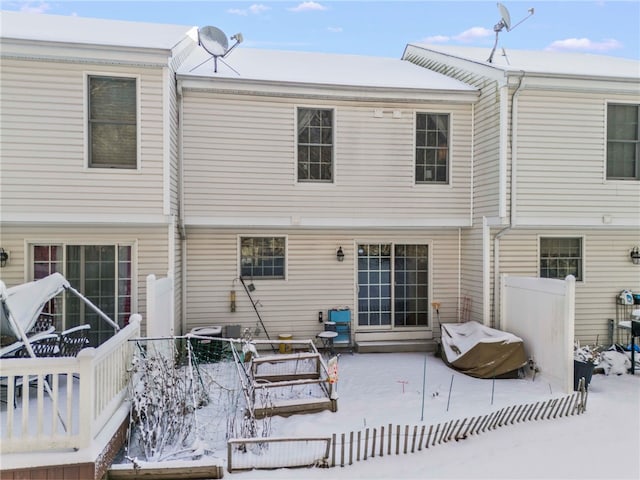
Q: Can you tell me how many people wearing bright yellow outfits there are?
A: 0